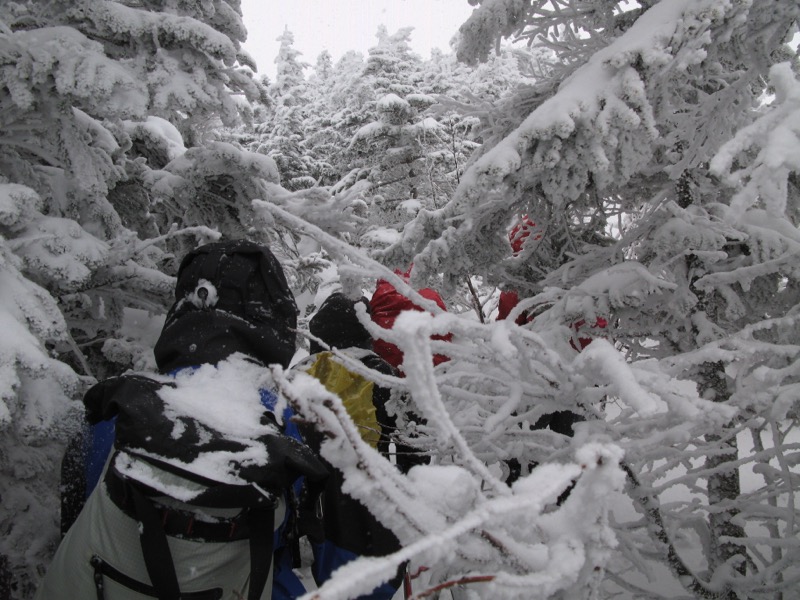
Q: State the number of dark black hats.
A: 2